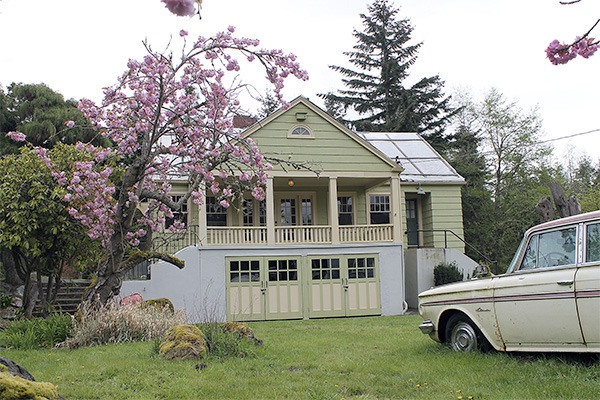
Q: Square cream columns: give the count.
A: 4